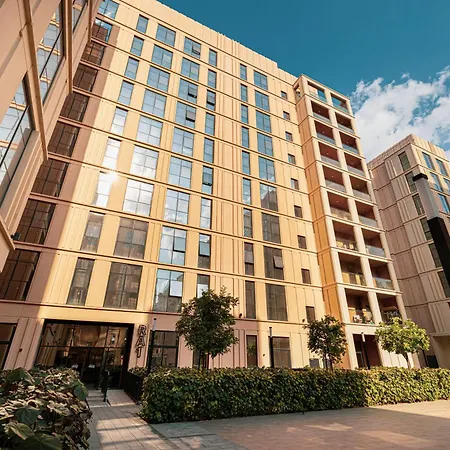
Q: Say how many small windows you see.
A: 9